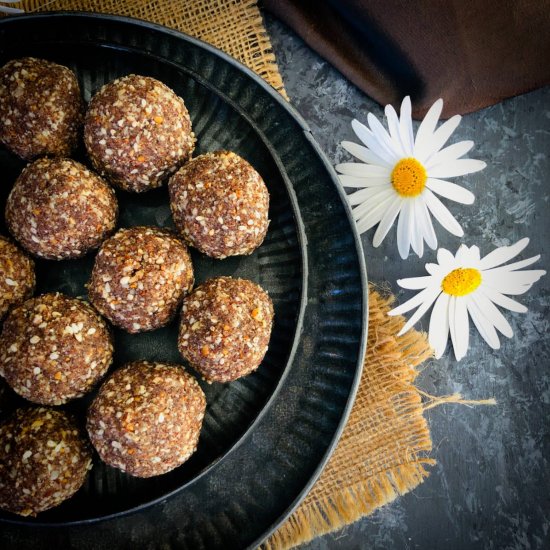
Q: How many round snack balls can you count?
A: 10